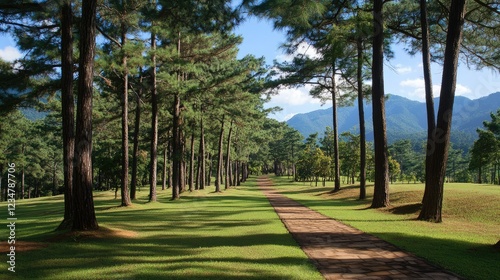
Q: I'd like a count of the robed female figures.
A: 0